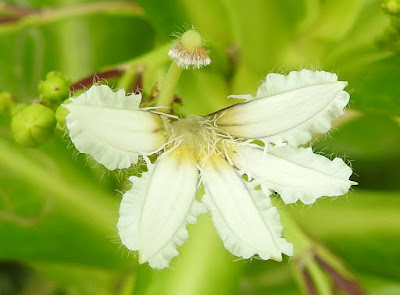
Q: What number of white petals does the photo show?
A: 5